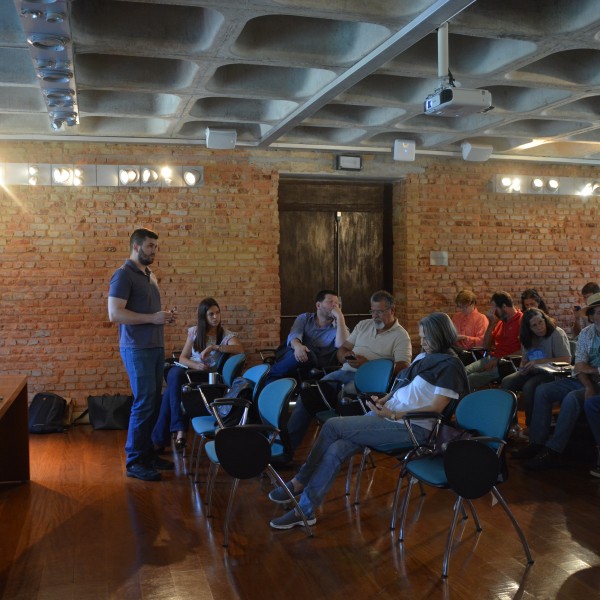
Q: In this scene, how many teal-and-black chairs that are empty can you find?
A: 5